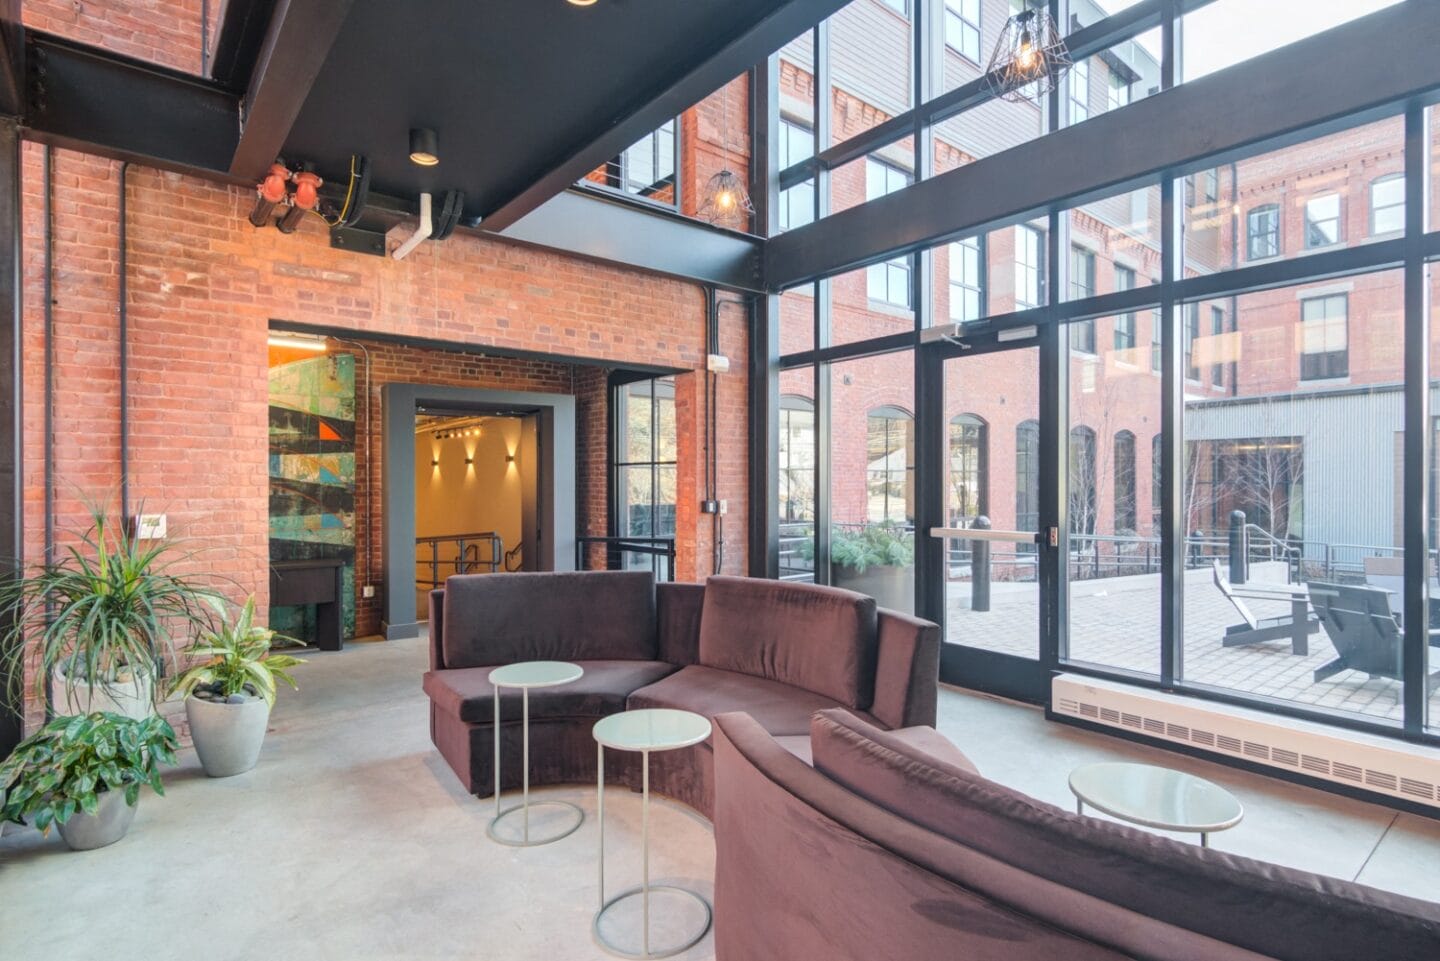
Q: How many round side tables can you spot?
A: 3